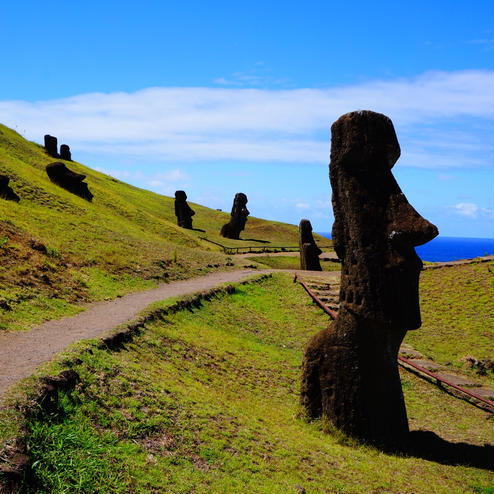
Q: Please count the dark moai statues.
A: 8